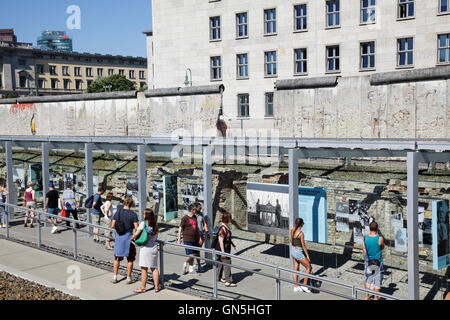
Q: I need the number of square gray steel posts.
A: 7